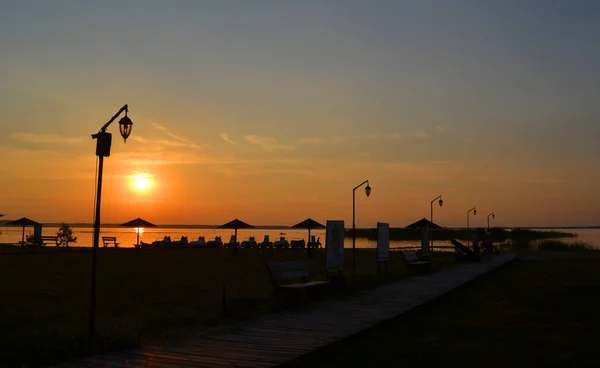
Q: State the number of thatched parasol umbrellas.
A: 5